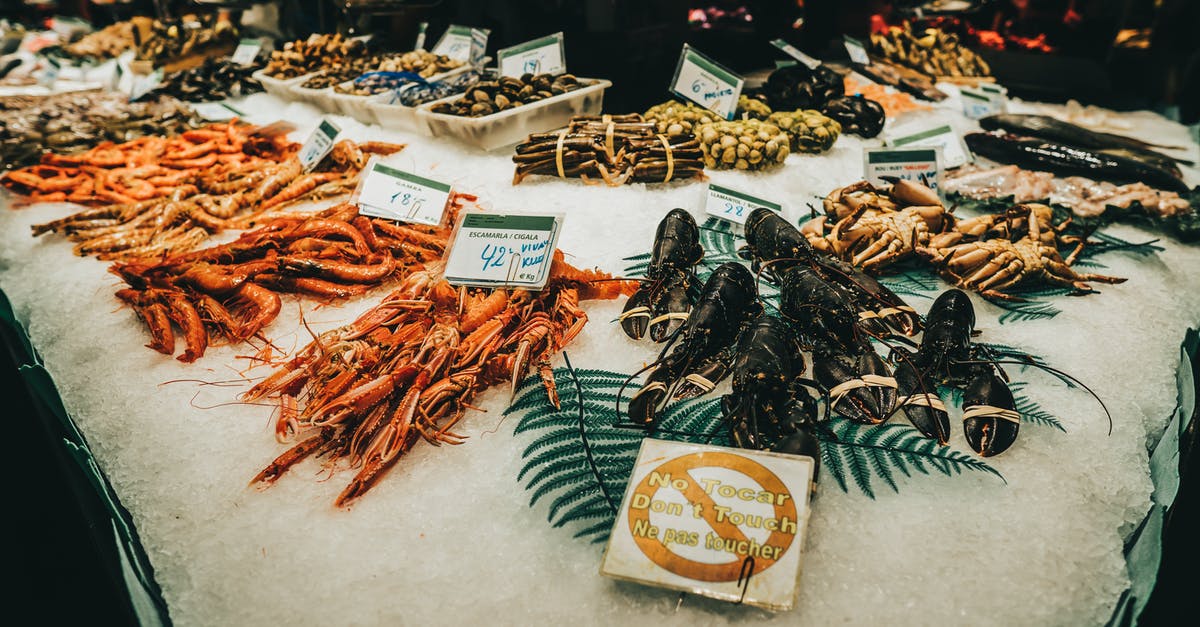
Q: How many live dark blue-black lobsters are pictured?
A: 6